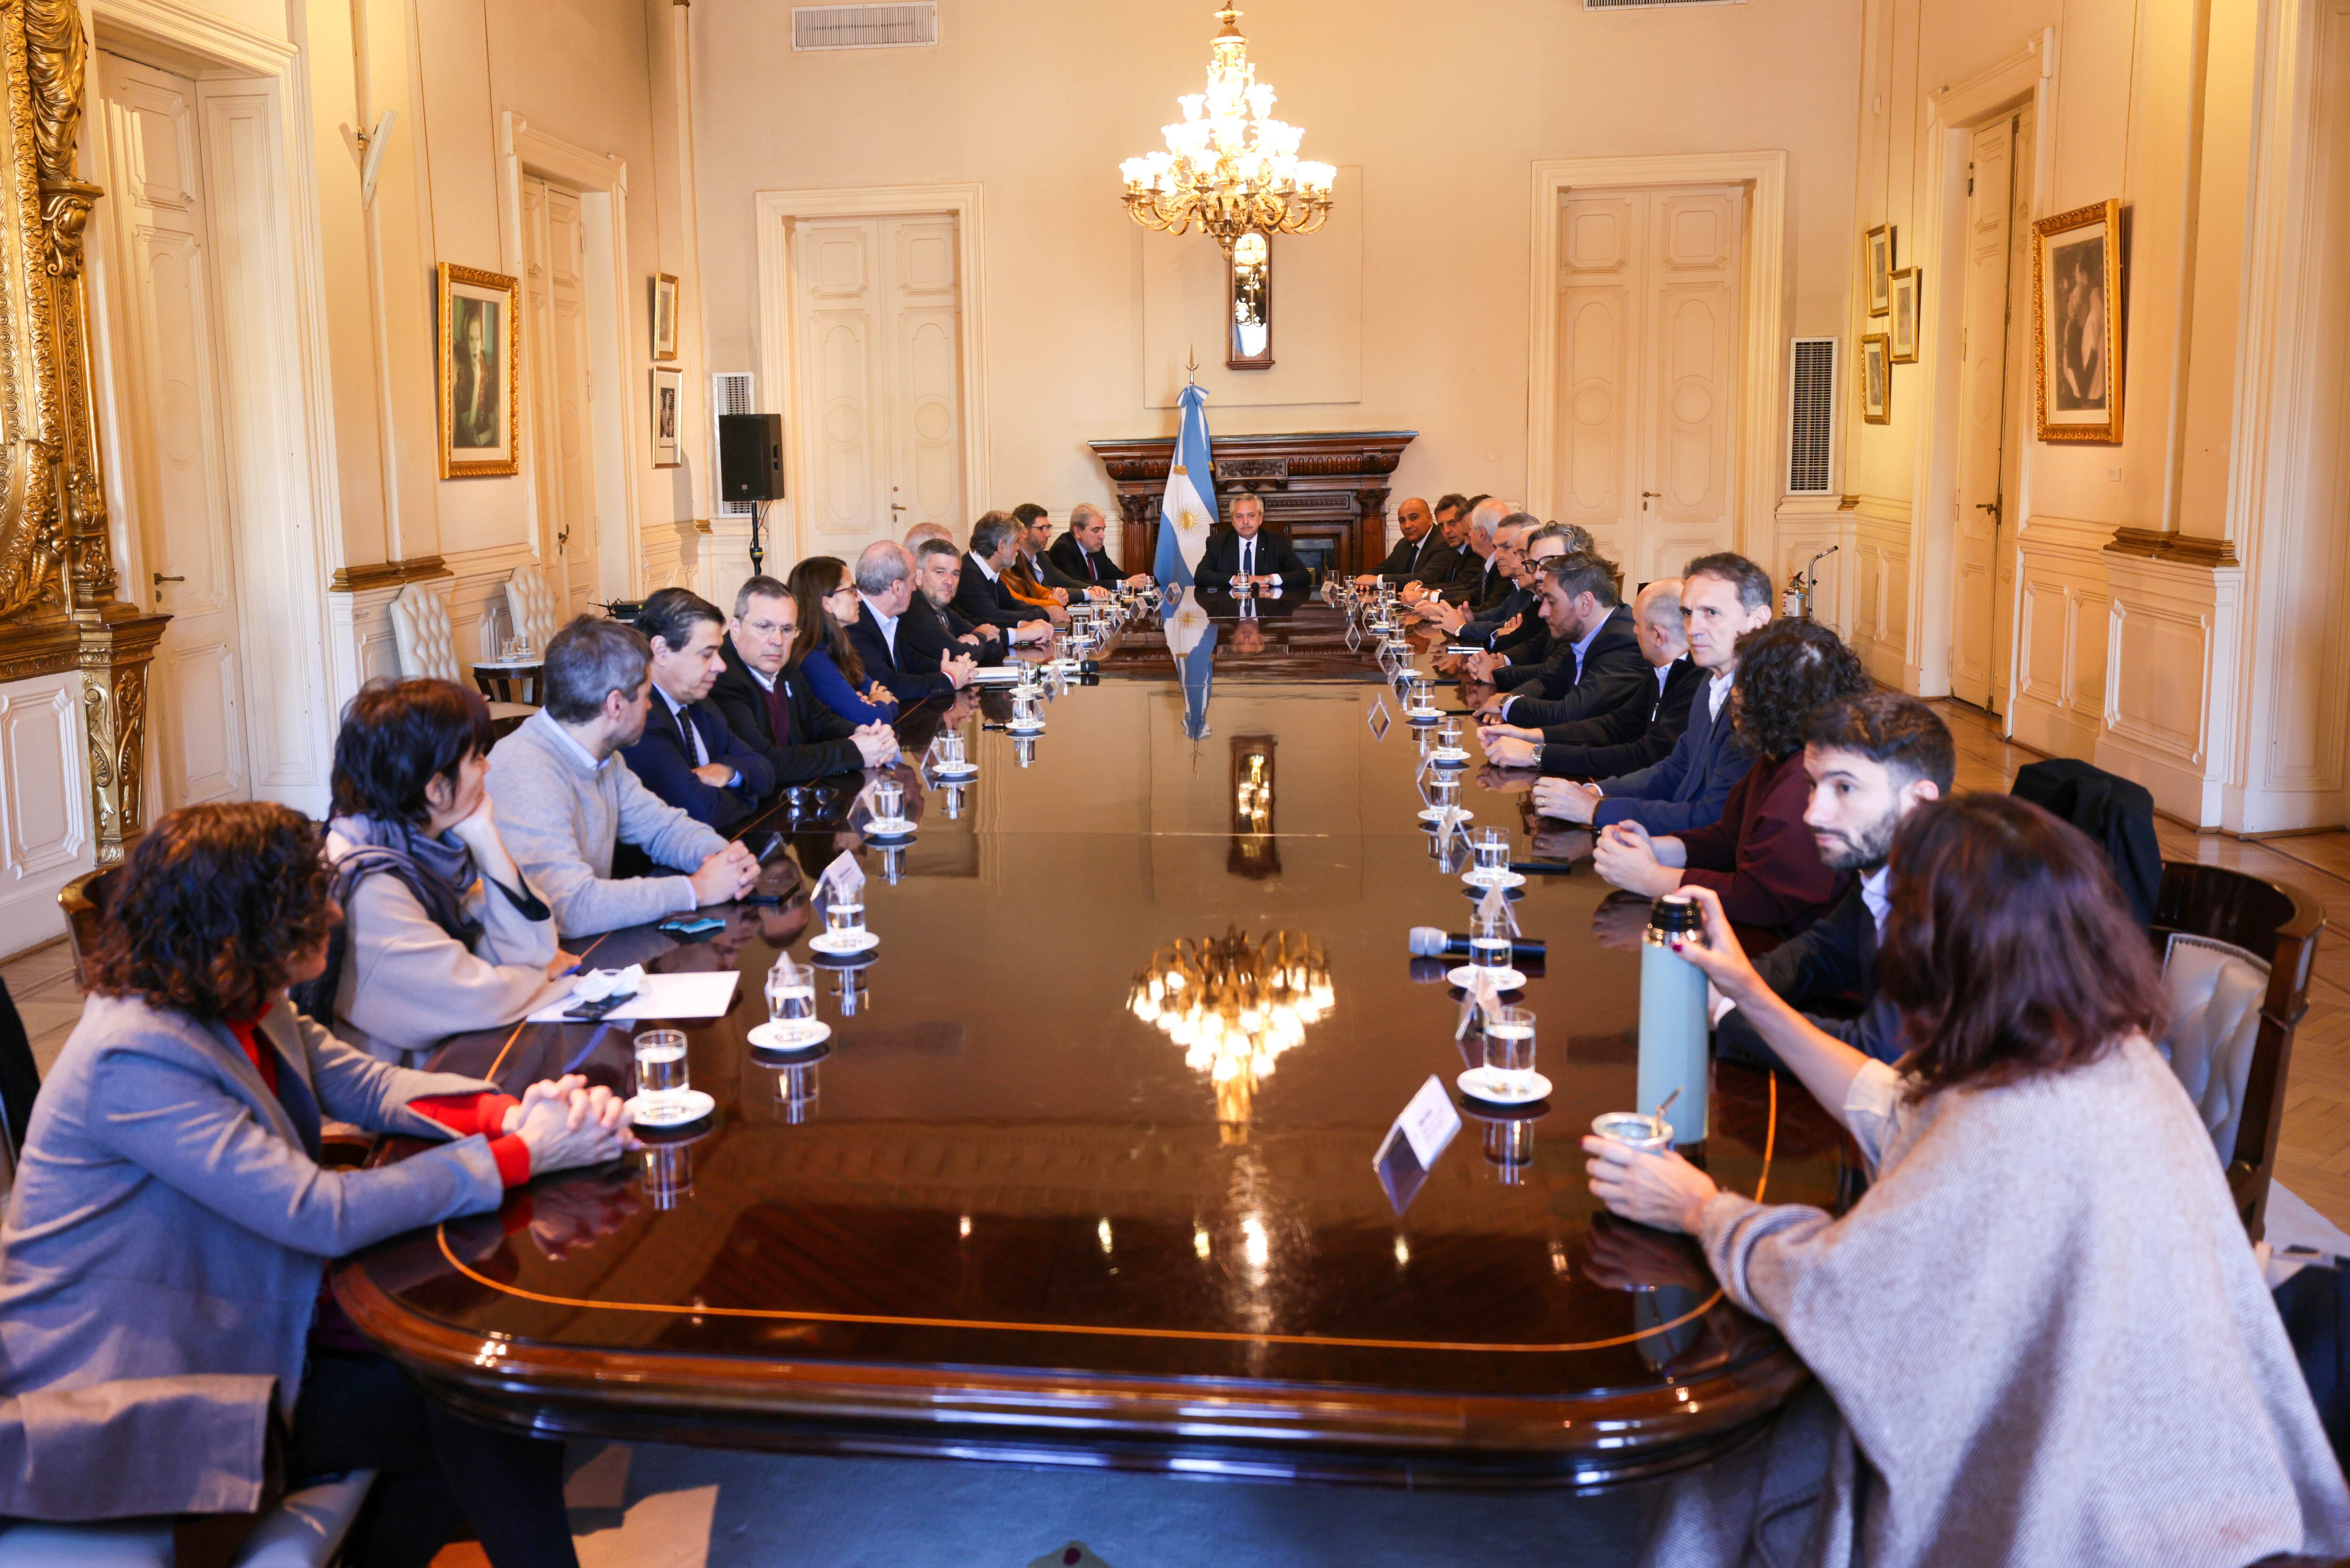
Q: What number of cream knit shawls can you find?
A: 1